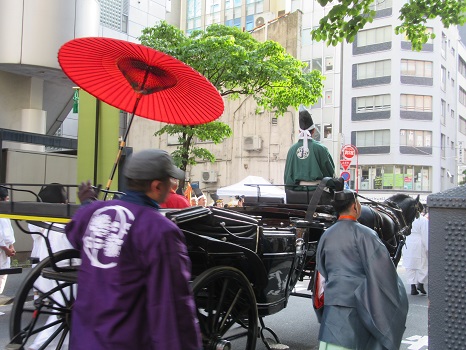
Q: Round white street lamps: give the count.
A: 0